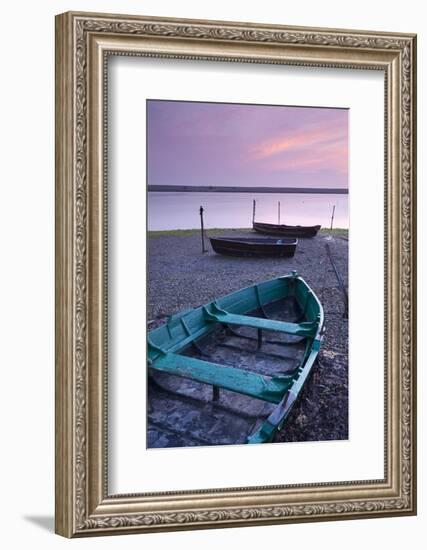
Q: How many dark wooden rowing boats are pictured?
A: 2